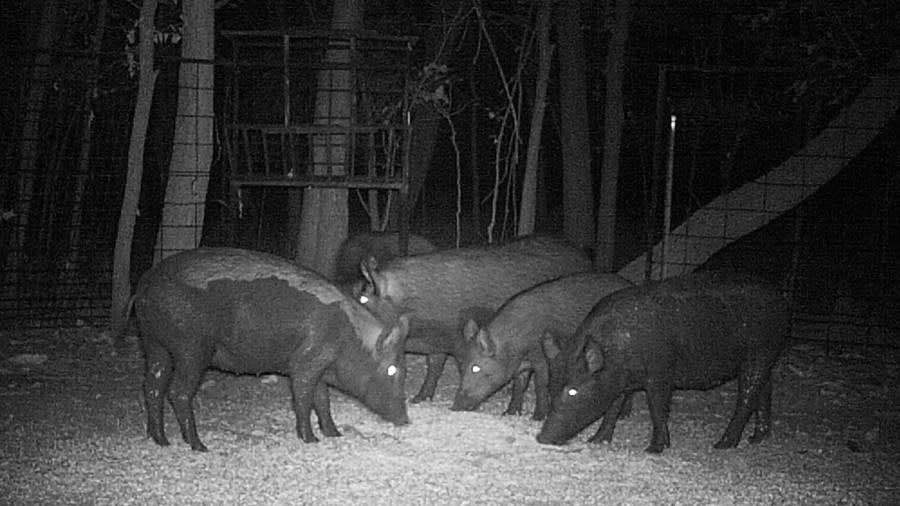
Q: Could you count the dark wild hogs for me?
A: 5